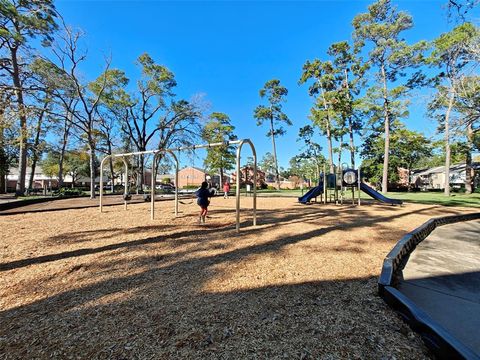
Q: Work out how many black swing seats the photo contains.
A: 3